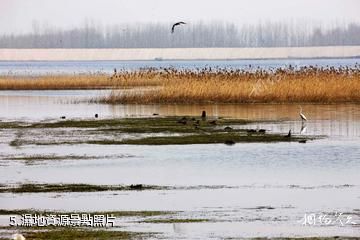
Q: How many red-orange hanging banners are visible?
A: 0